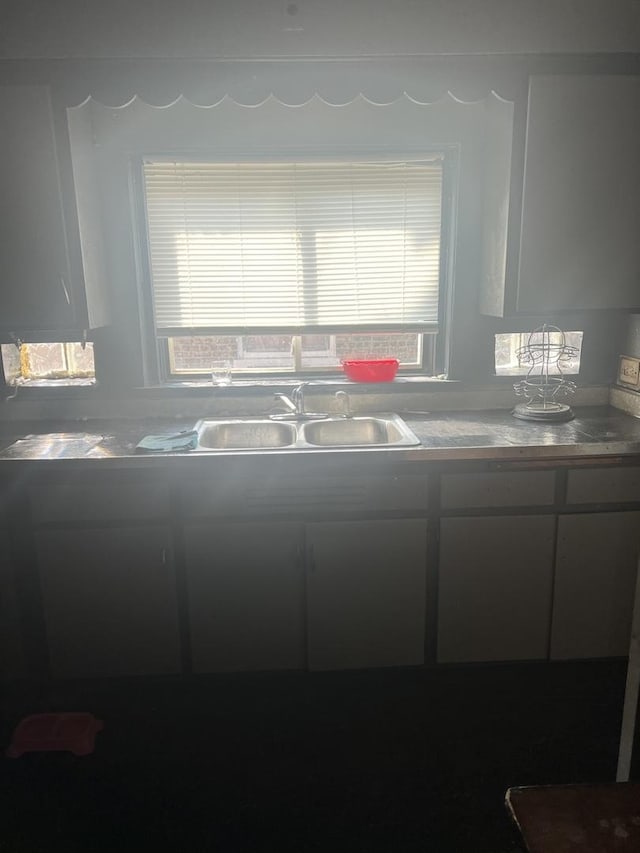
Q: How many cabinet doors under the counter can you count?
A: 5